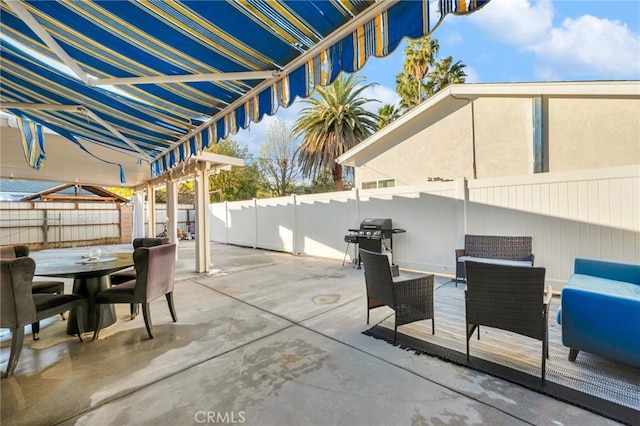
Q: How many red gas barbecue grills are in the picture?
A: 0